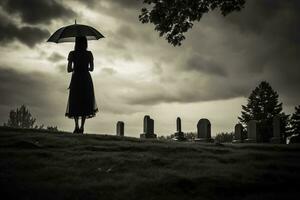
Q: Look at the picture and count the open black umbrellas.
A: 1